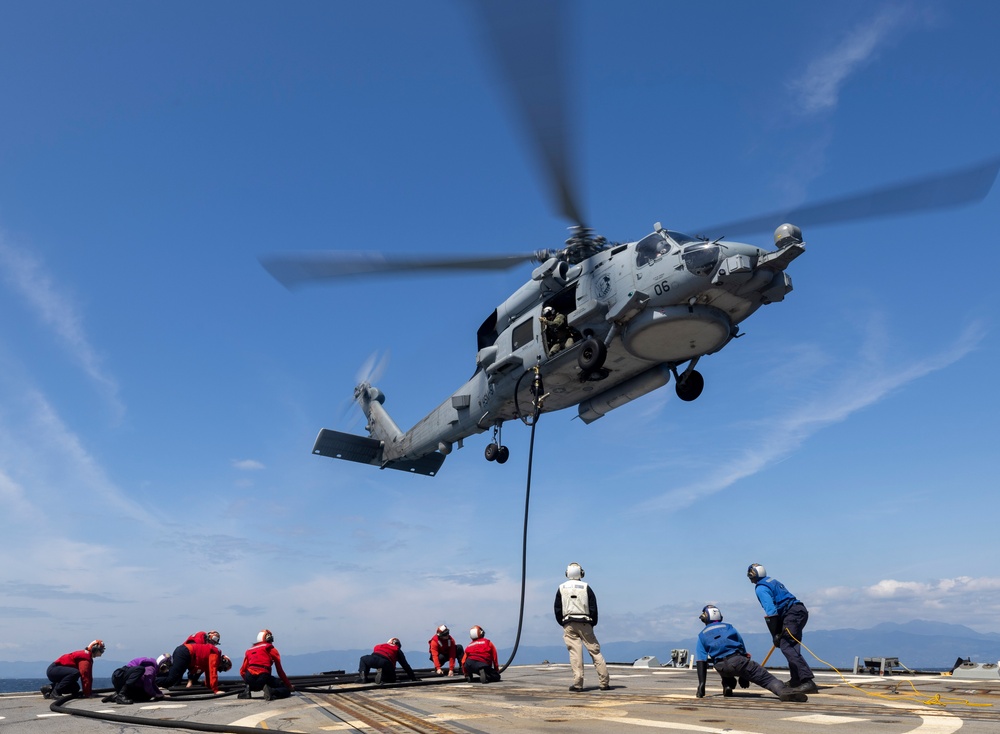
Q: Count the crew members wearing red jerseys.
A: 7